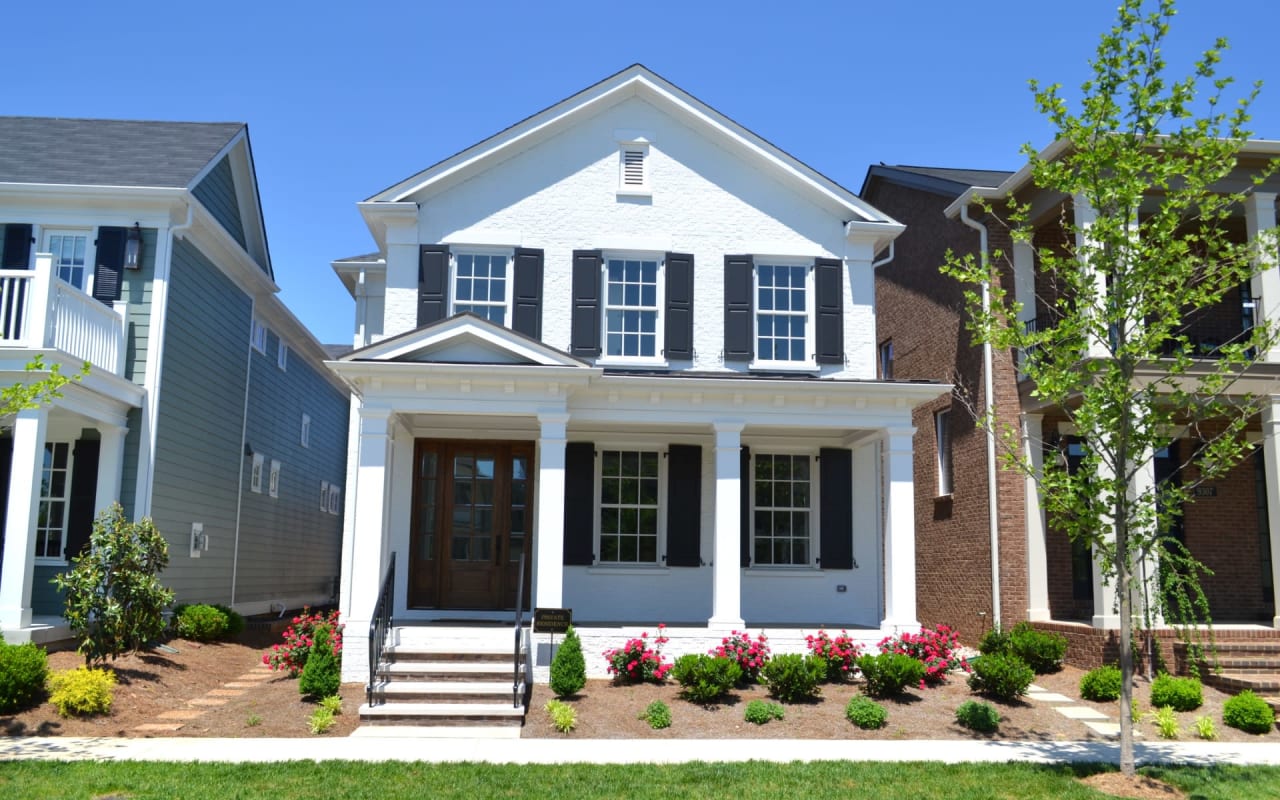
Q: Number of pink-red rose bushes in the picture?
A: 5